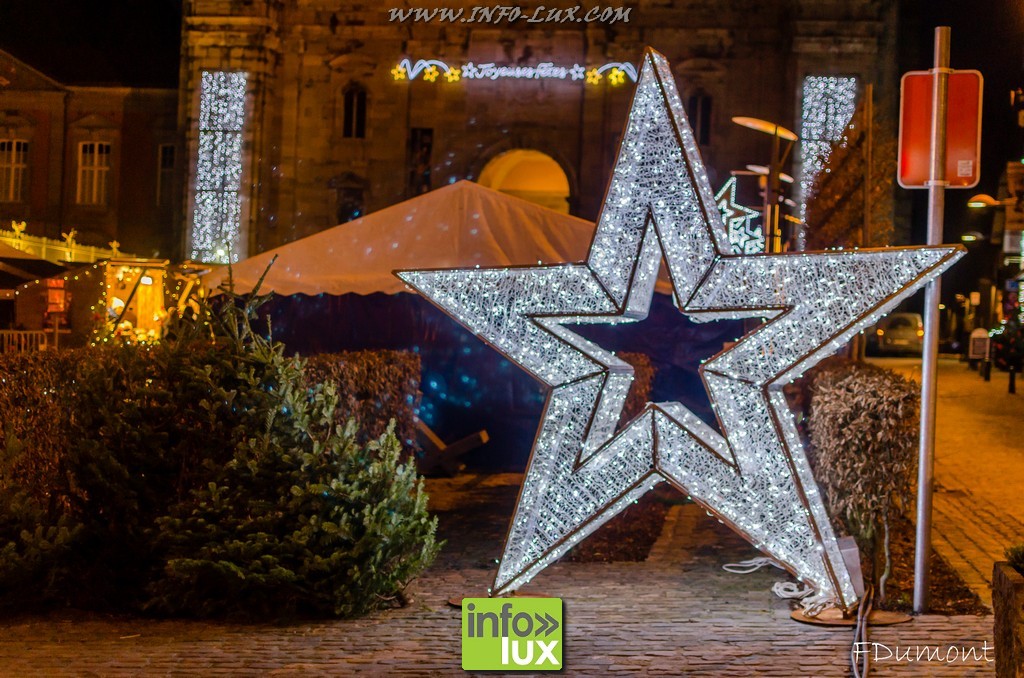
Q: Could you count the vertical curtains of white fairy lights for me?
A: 2